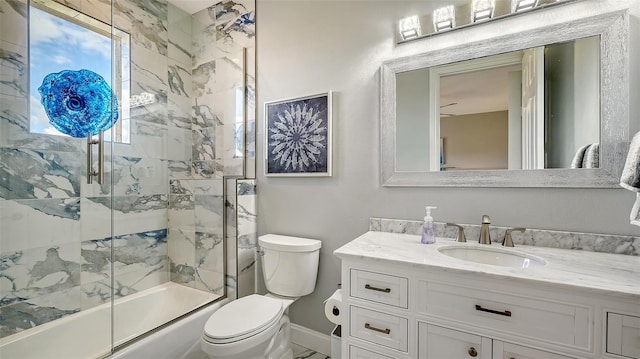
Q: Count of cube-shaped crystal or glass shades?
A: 4